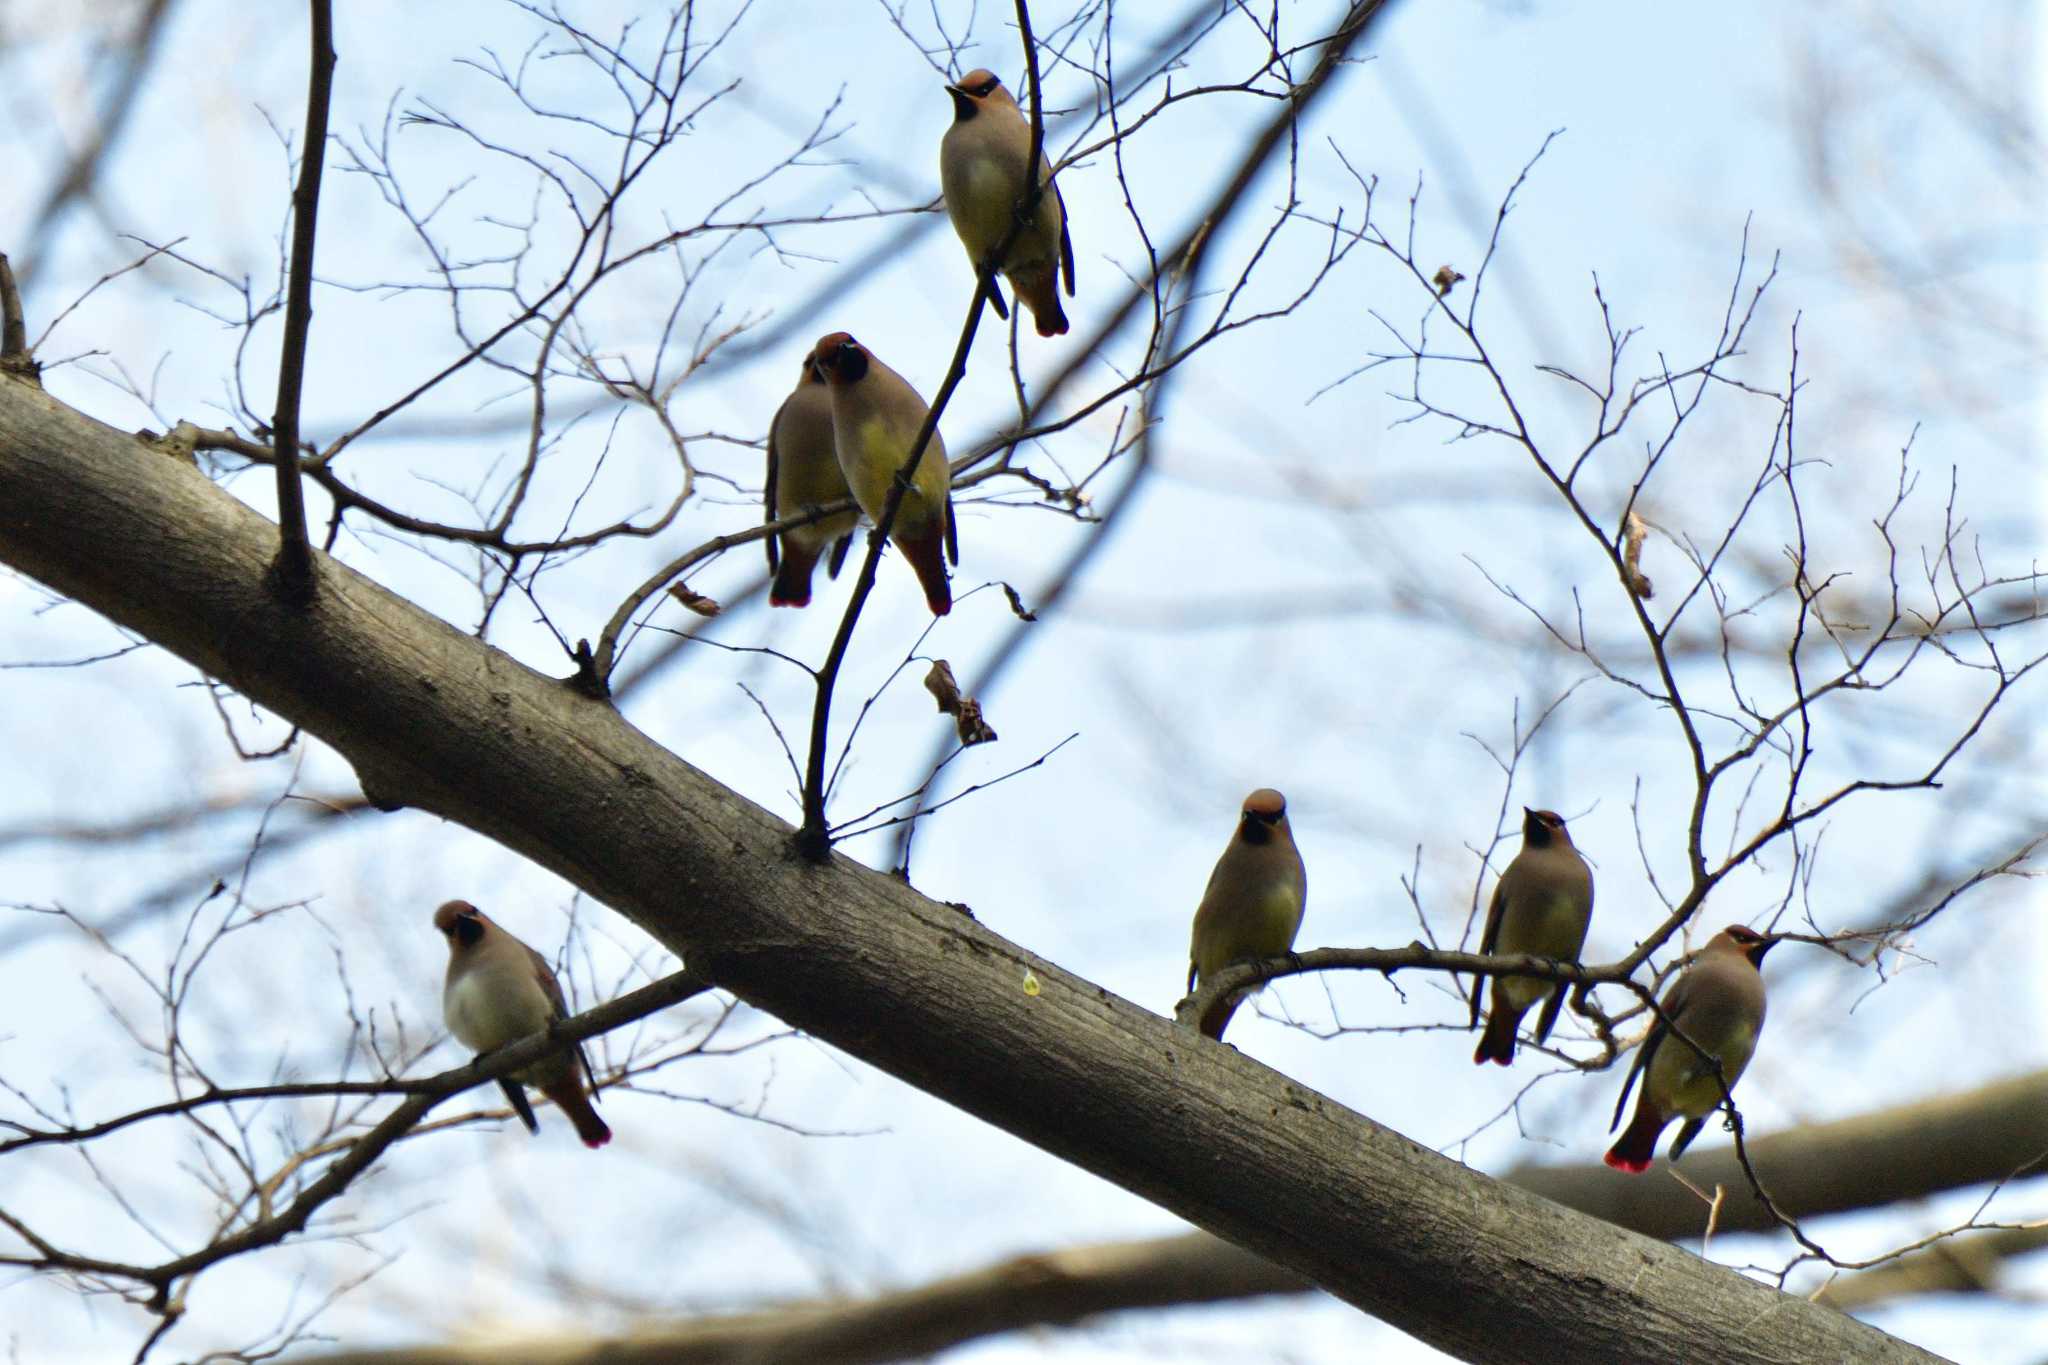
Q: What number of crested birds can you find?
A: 7